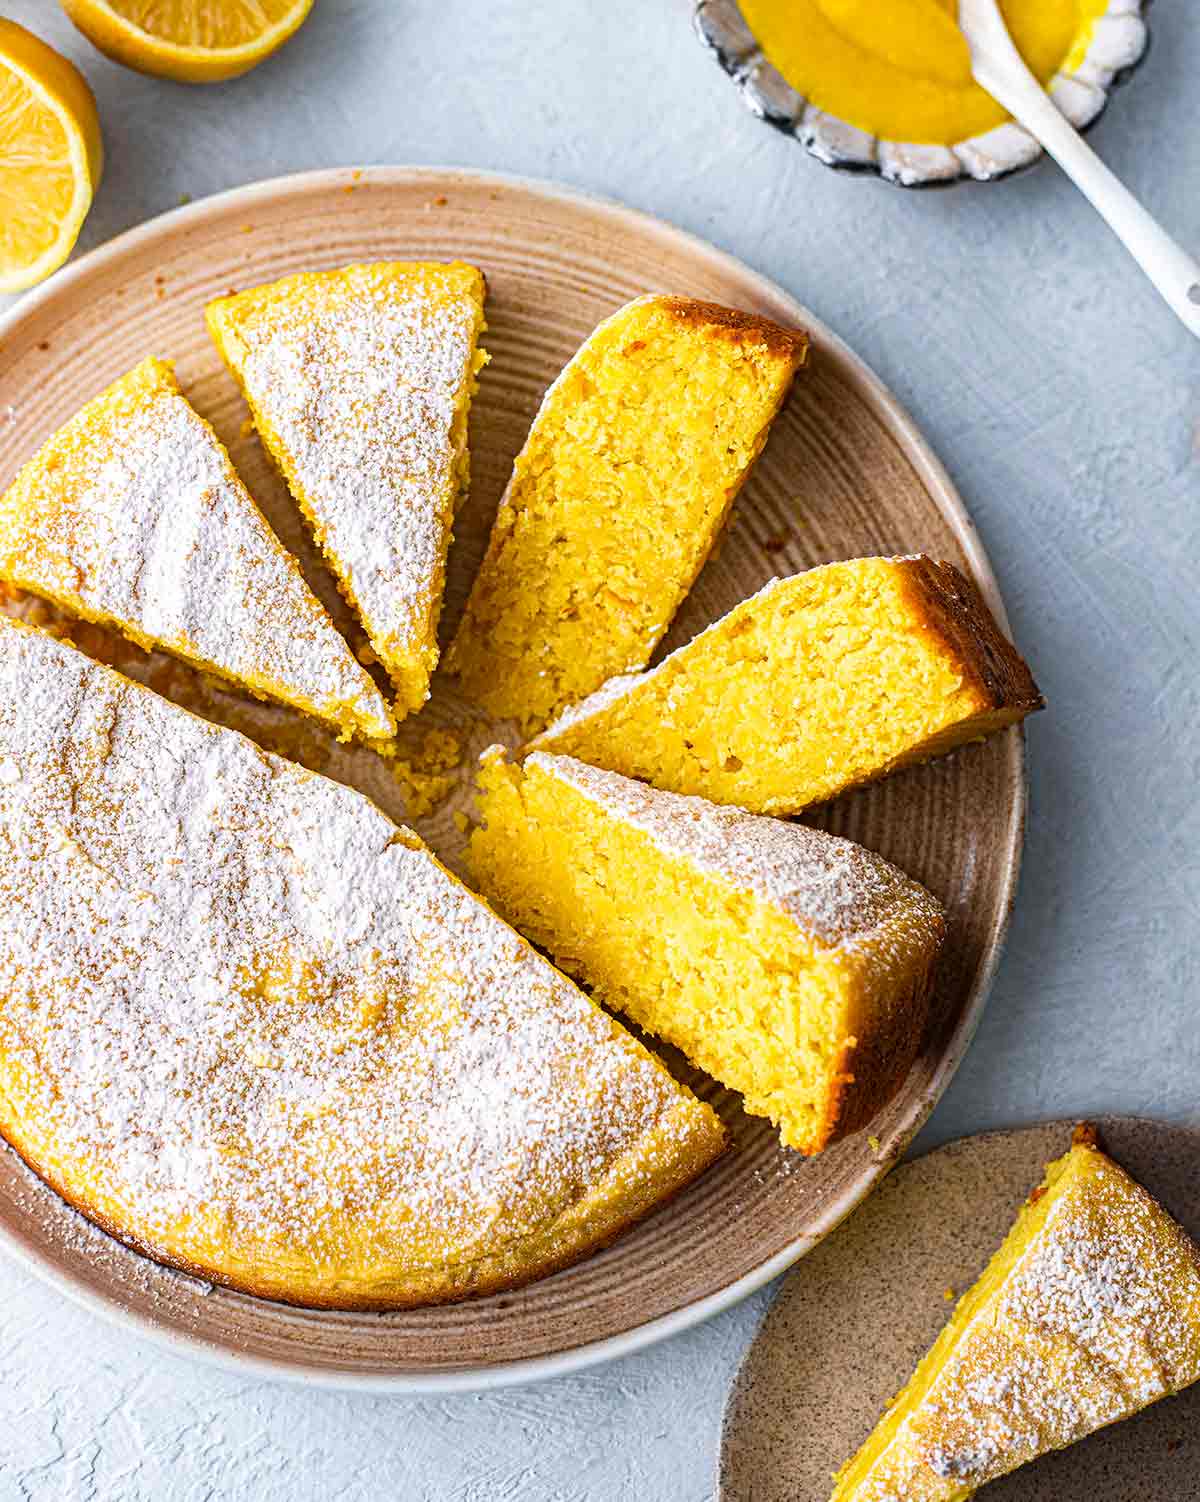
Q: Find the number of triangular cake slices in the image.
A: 6